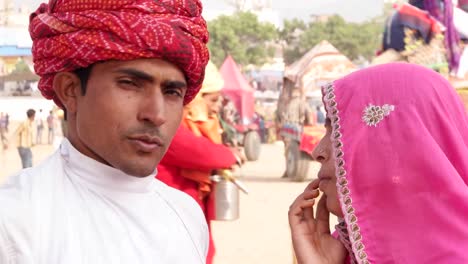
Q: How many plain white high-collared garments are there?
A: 1